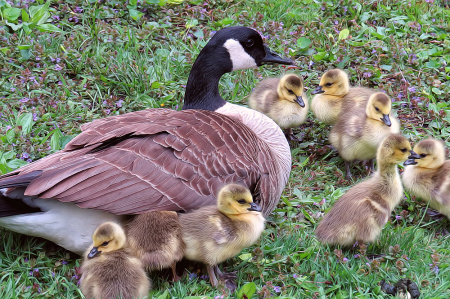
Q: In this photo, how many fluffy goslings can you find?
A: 8